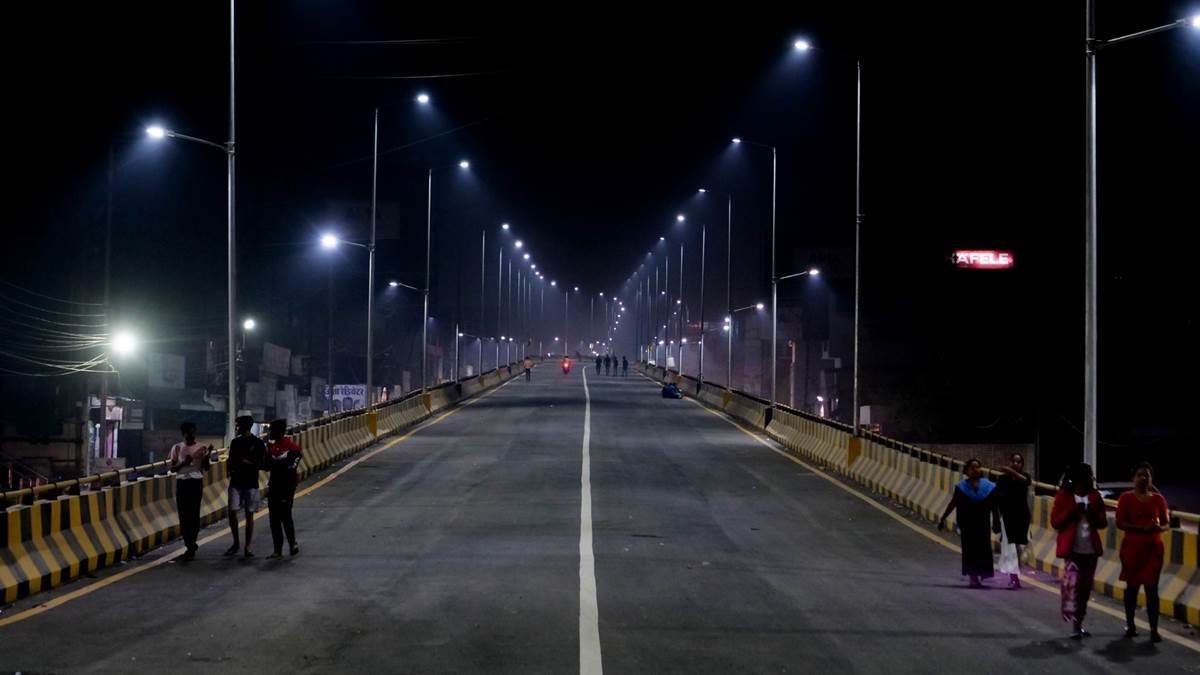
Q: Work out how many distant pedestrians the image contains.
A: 5